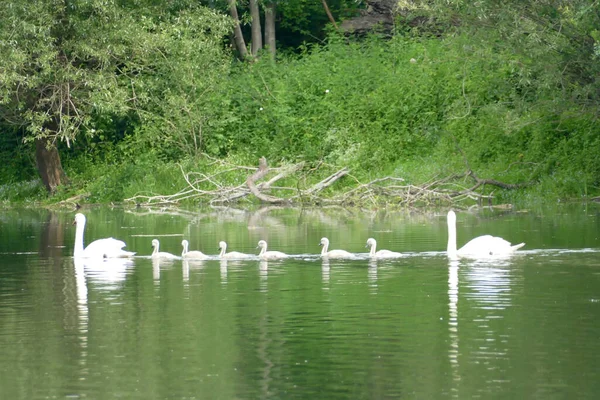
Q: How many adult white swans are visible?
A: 2